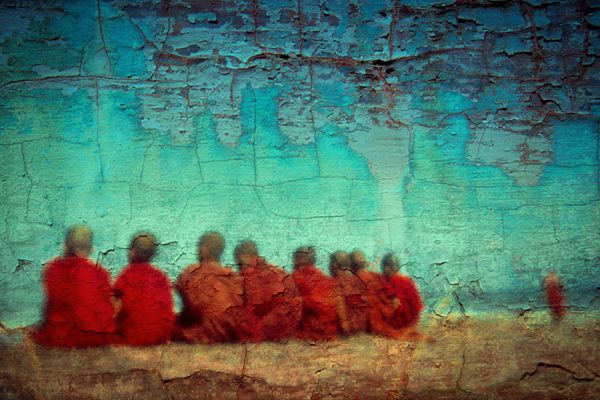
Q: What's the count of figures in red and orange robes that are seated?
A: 8